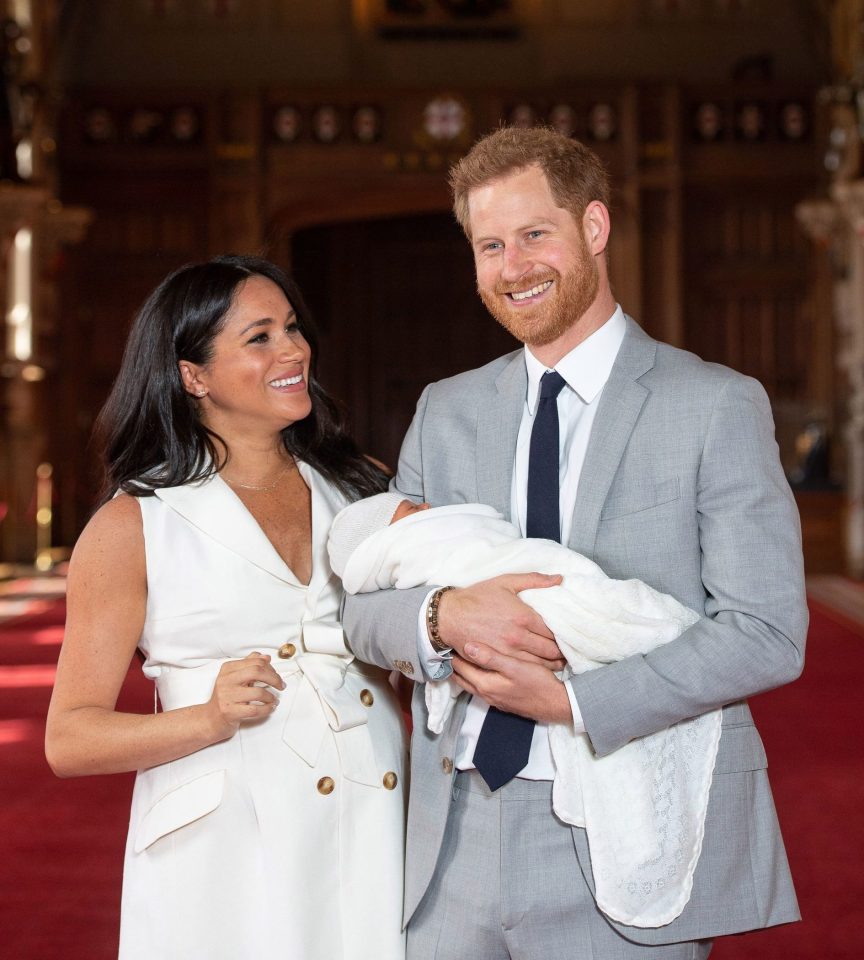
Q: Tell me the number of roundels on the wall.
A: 13